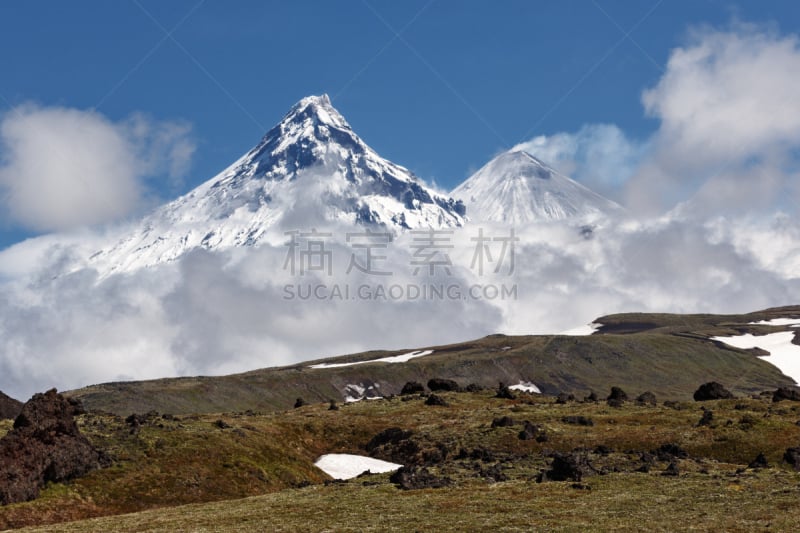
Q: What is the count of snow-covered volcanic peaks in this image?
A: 2